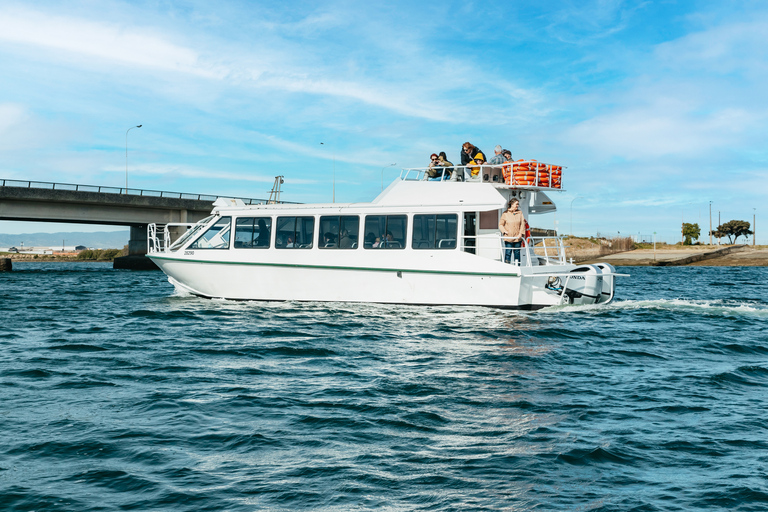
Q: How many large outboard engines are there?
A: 2